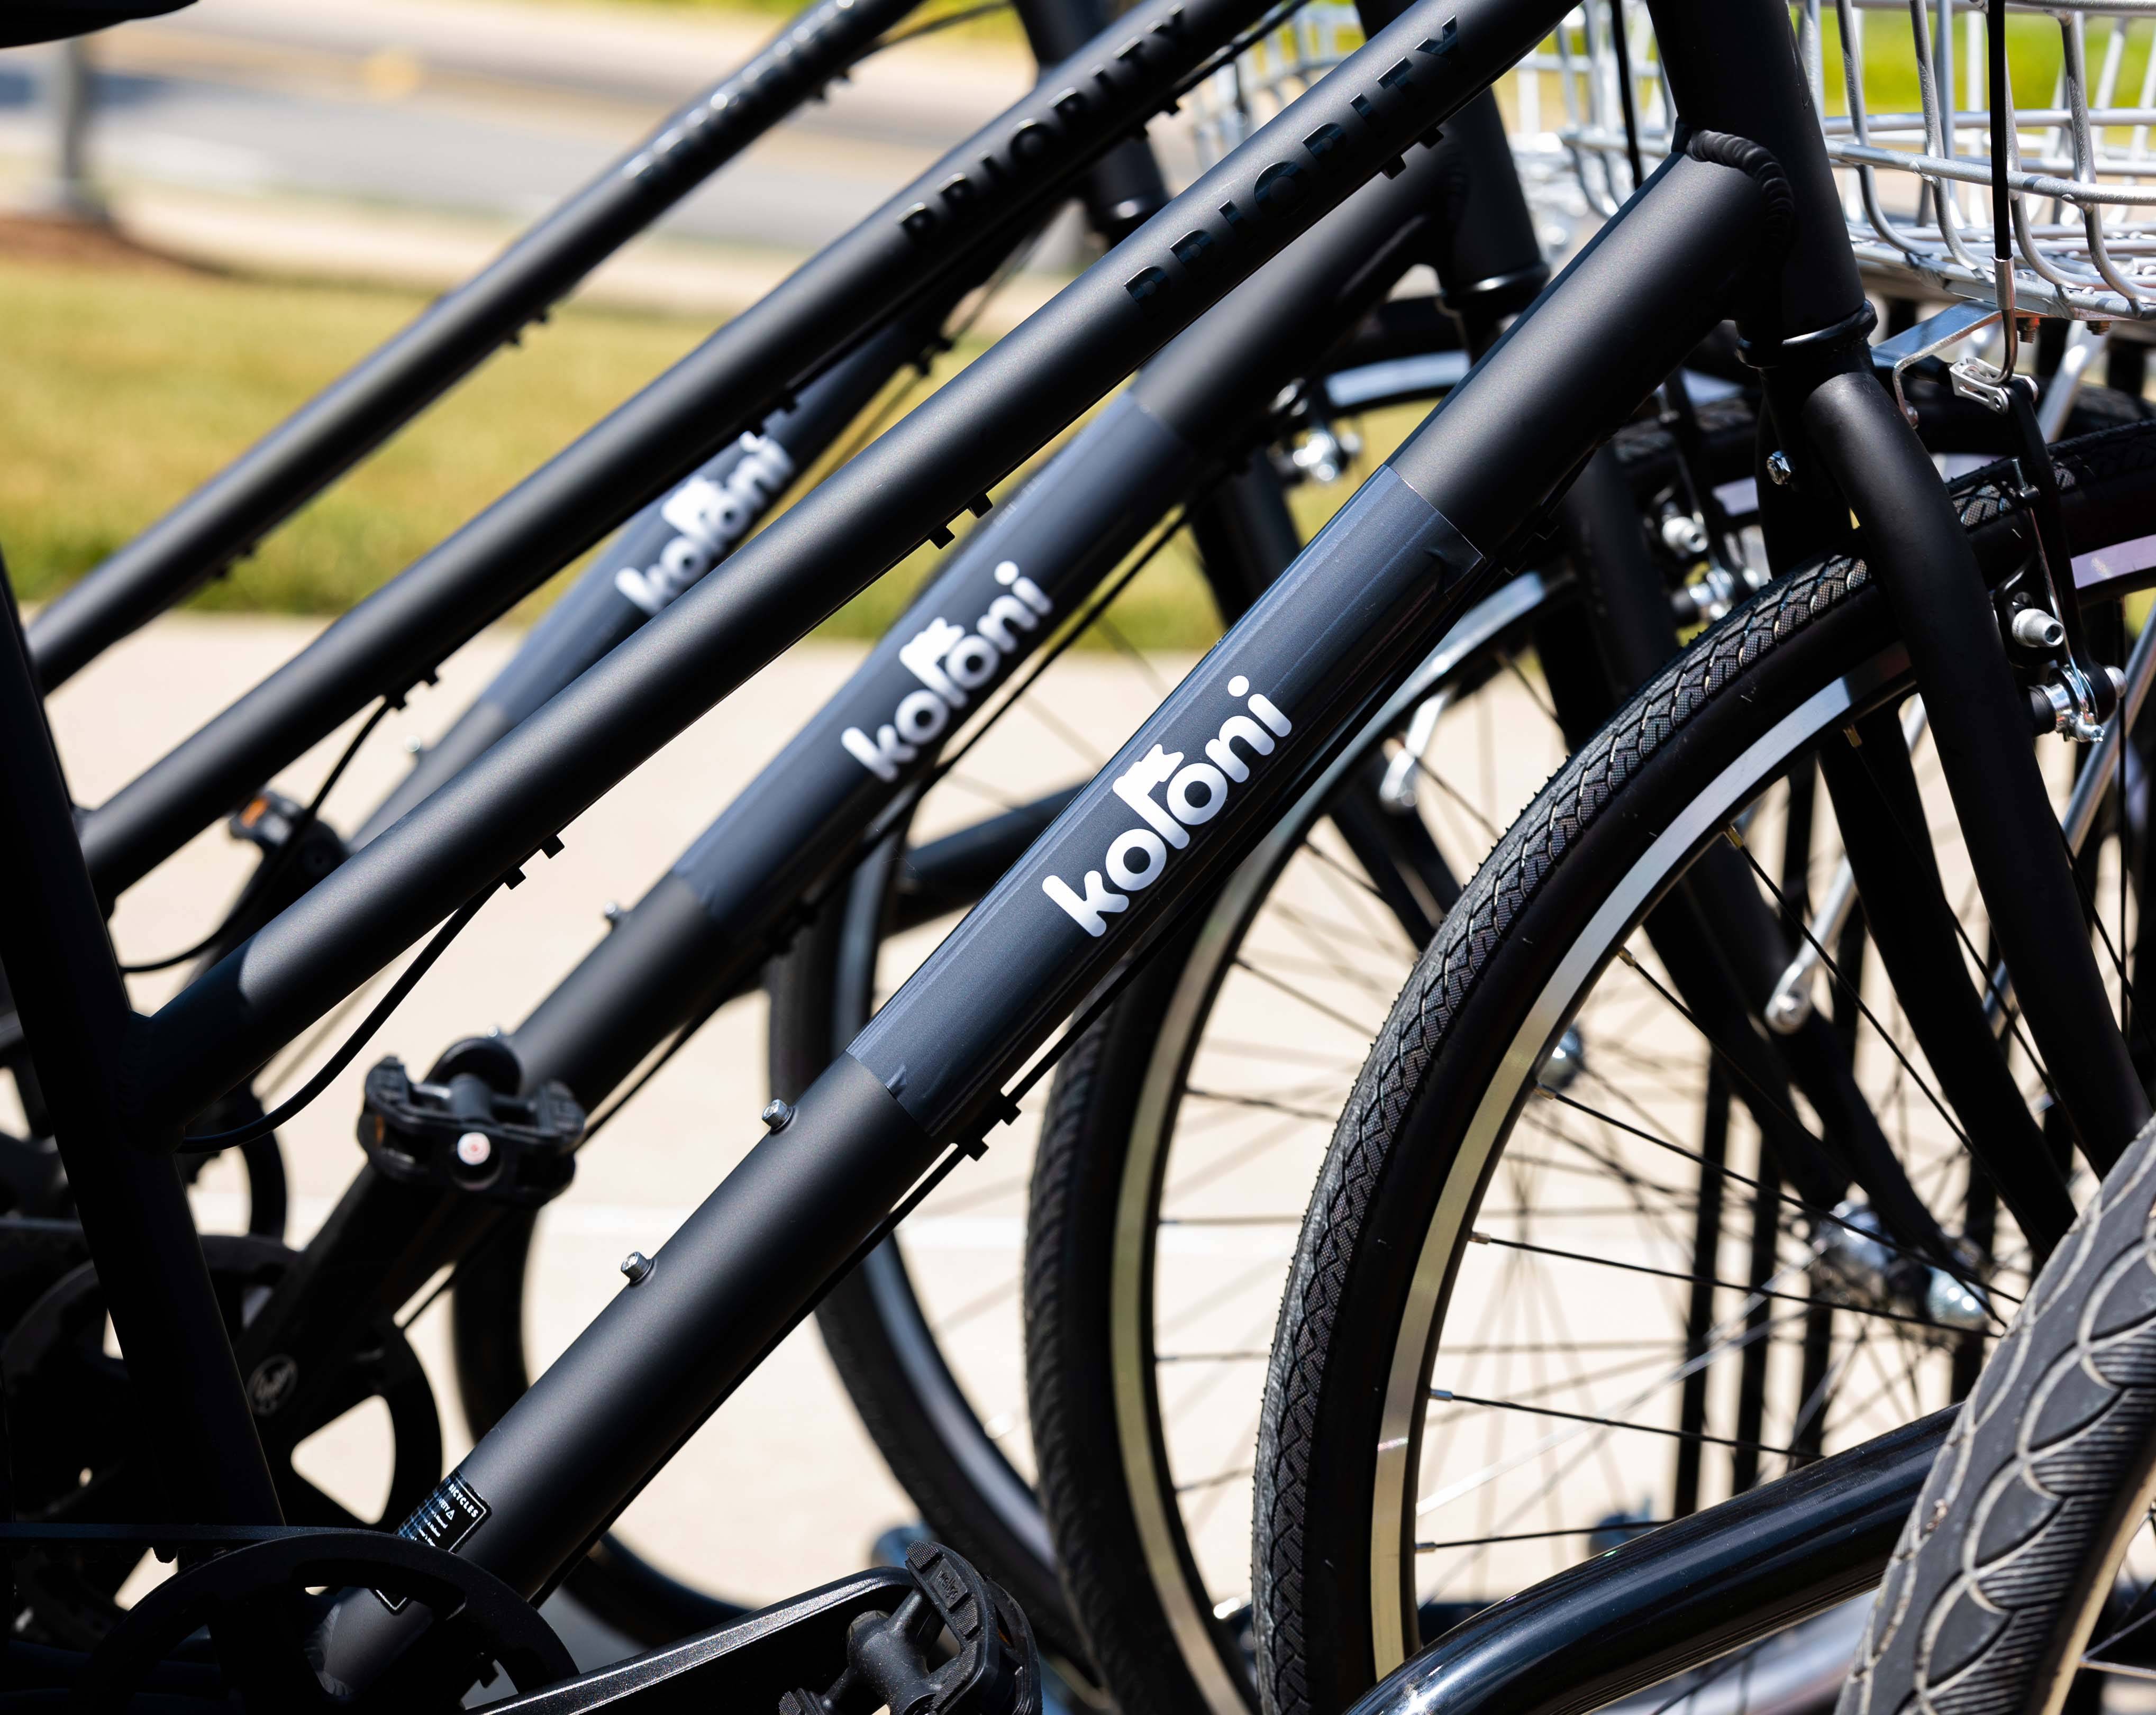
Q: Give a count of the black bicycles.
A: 3